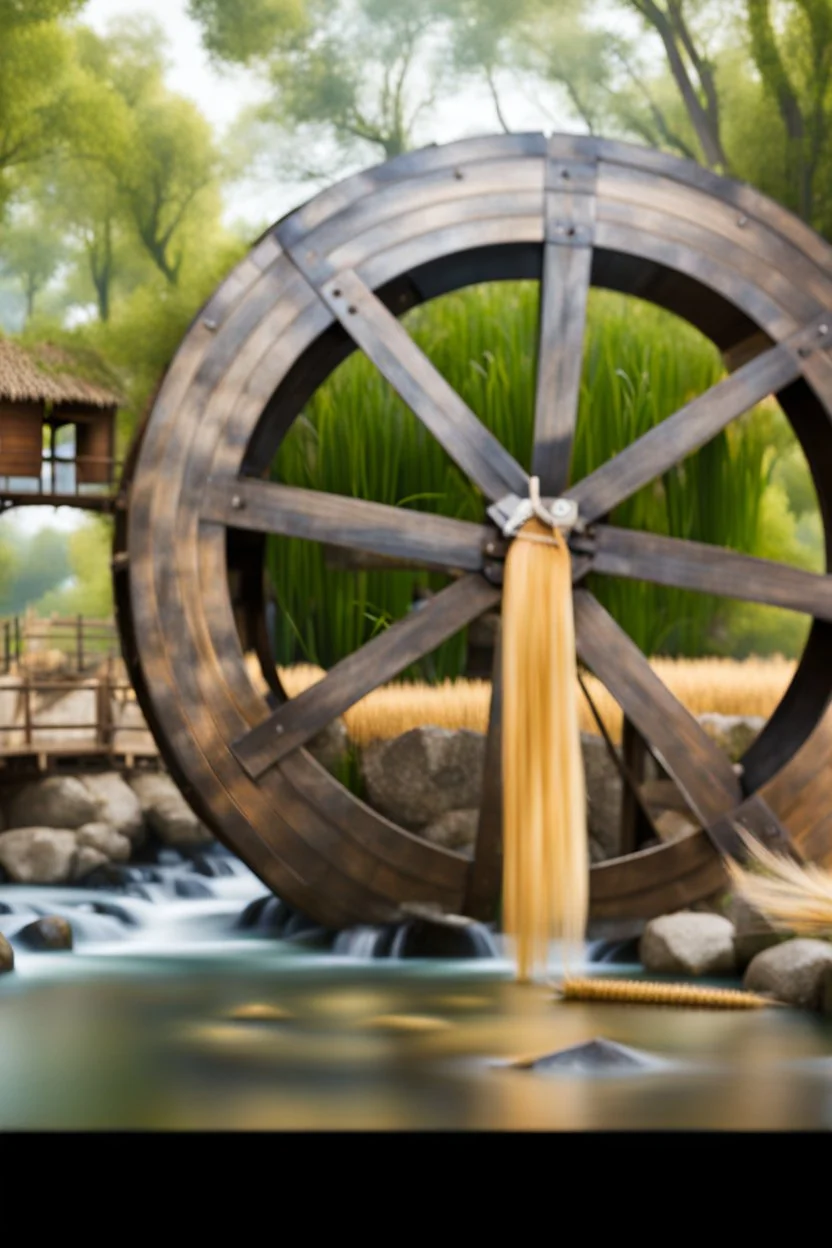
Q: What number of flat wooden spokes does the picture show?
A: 8